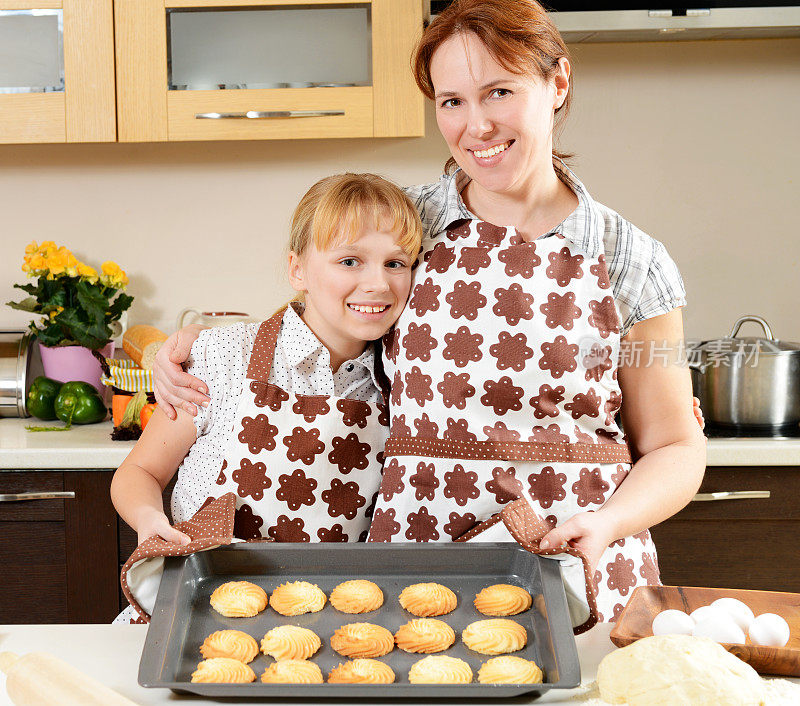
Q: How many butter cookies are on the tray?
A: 15